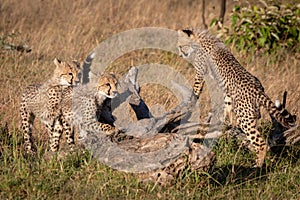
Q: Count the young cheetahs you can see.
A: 3